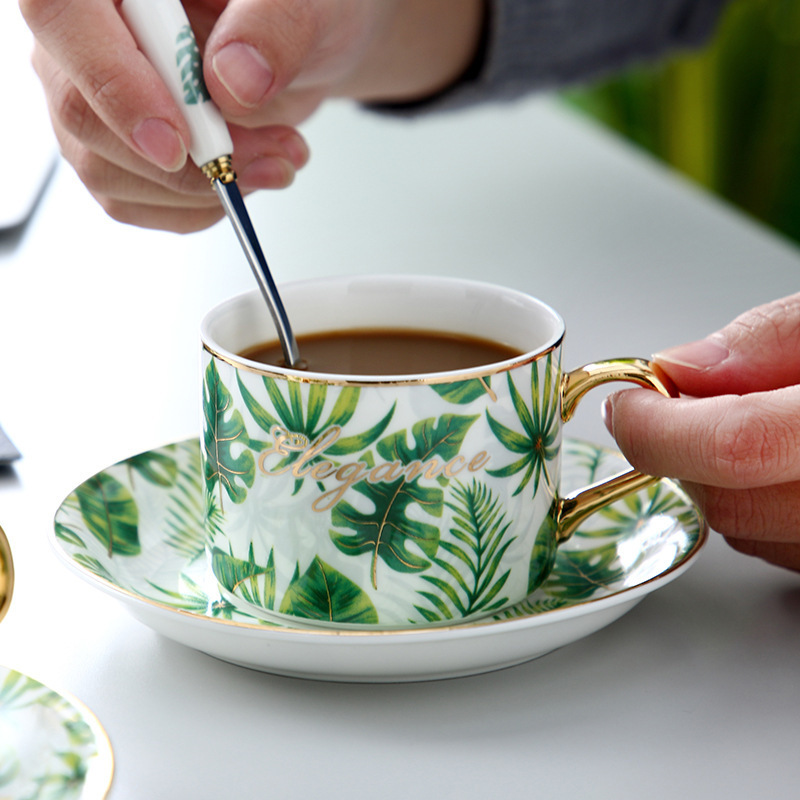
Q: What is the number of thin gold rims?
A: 3